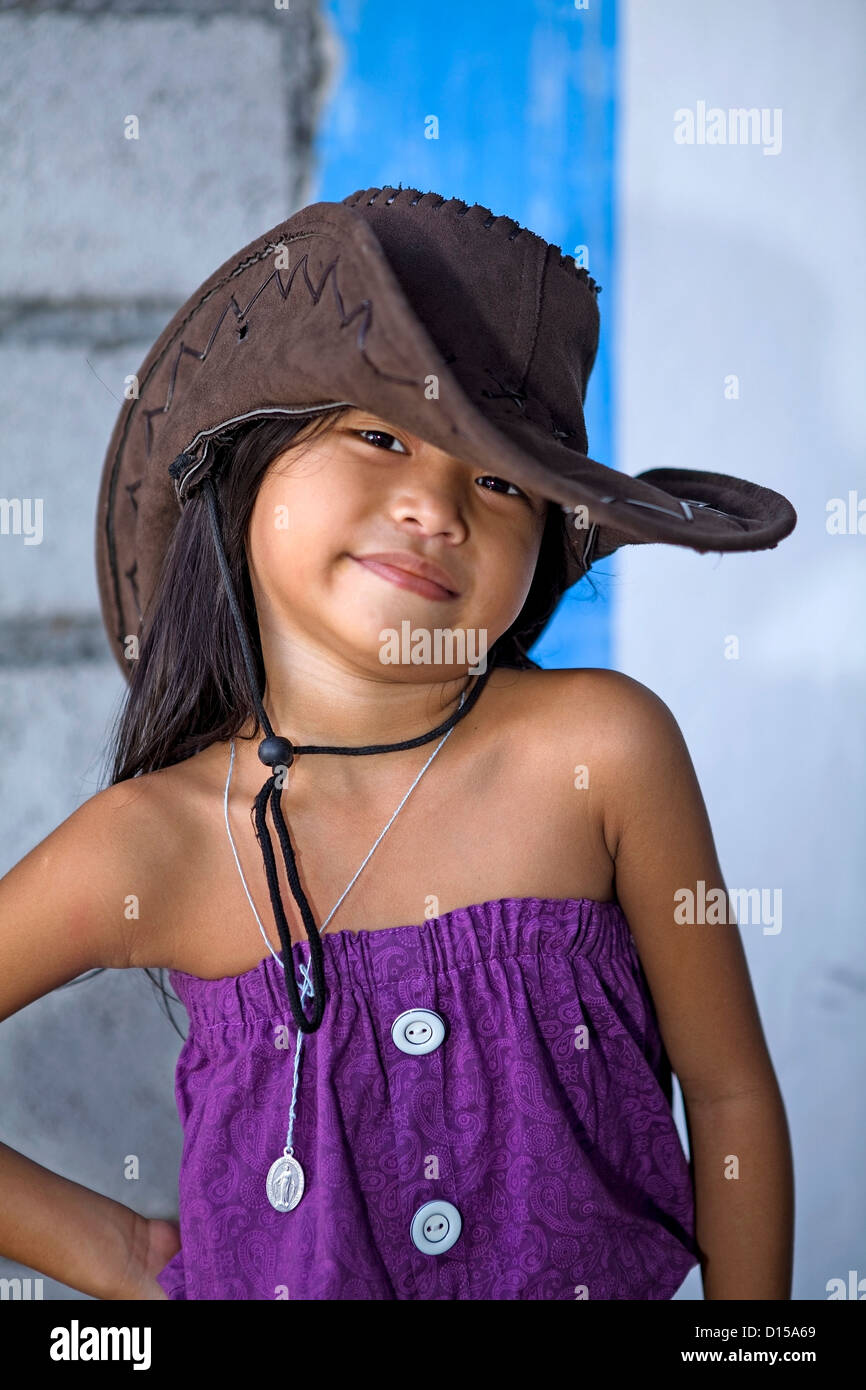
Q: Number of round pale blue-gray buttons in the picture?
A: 2